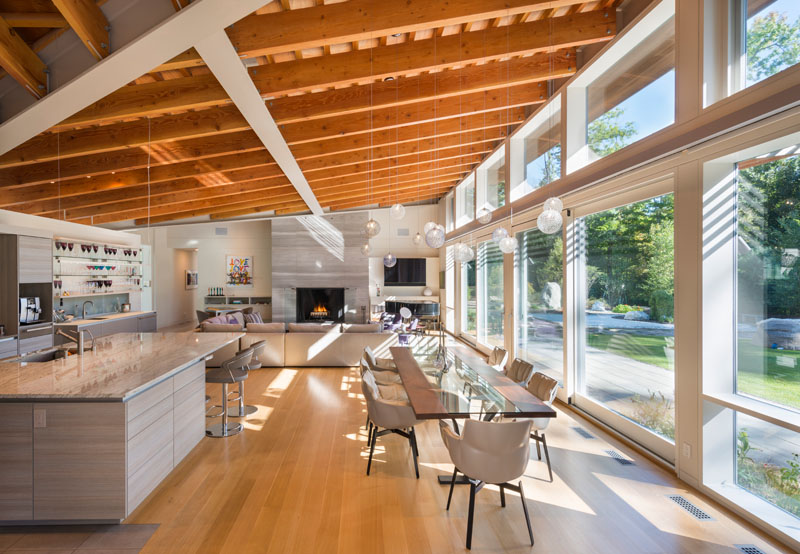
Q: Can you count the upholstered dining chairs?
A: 7